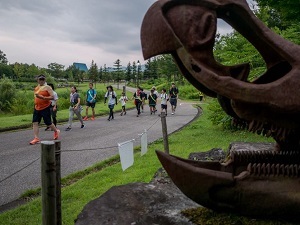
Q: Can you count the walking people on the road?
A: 12